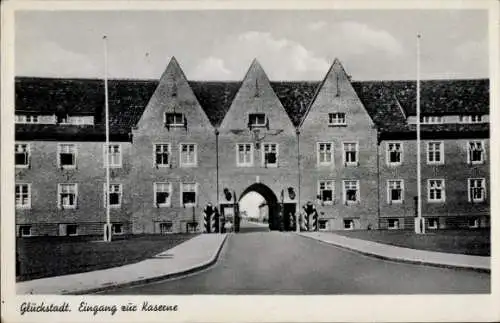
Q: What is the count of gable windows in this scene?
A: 3